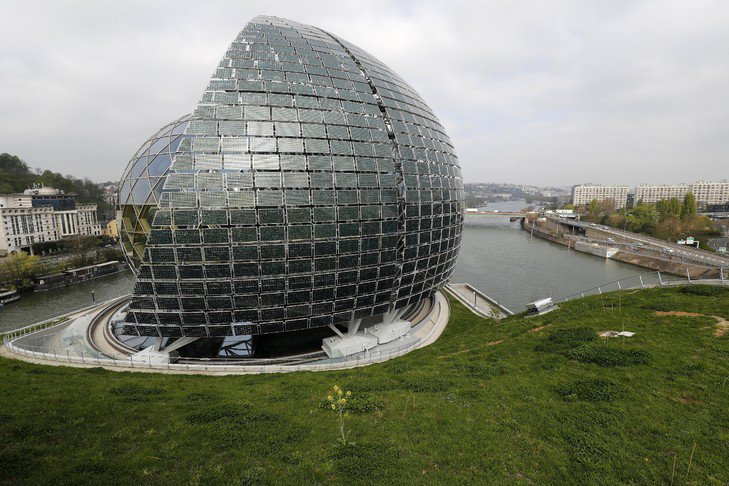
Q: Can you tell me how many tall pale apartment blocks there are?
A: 3